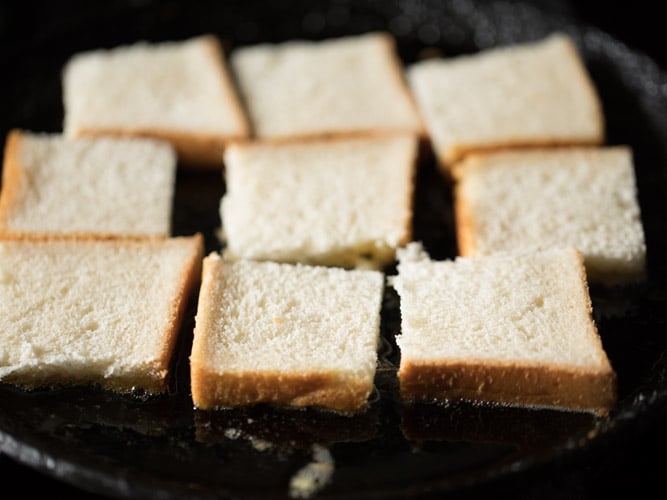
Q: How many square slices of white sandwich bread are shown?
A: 9